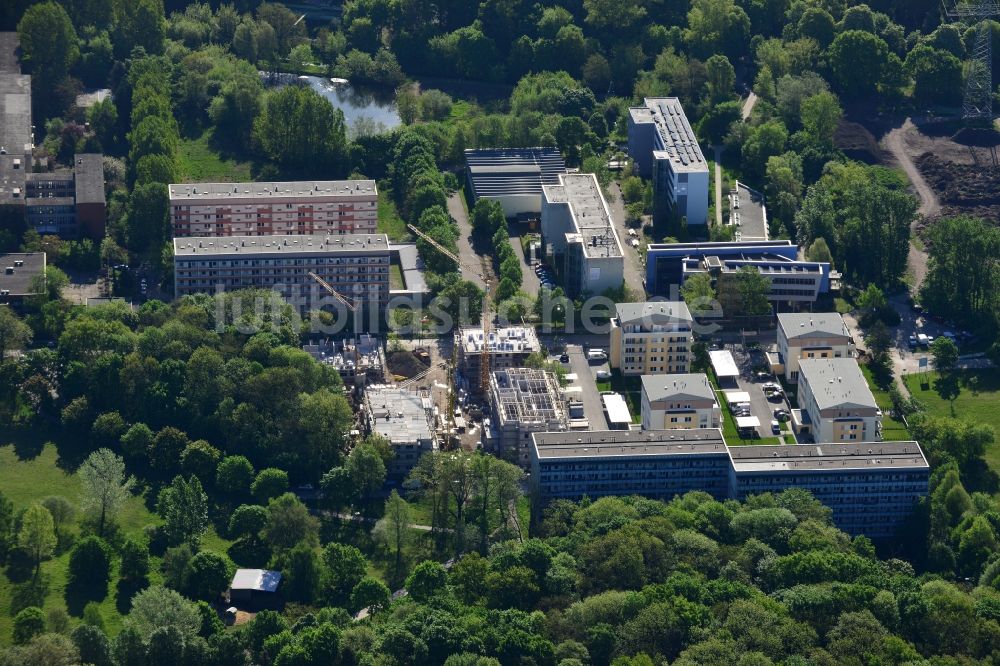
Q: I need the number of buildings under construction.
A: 4